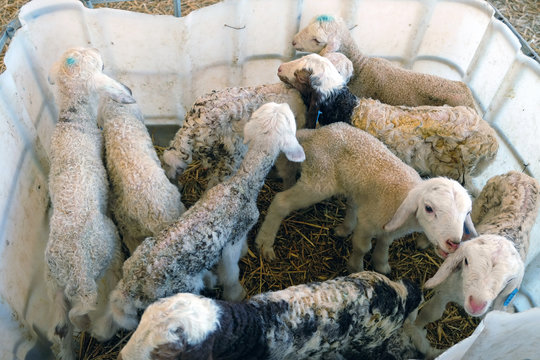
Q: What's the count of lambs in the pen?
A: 9